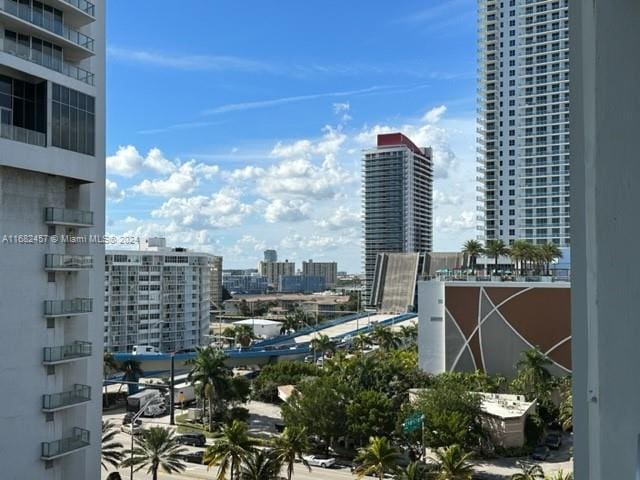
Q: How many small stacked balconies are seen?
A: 6